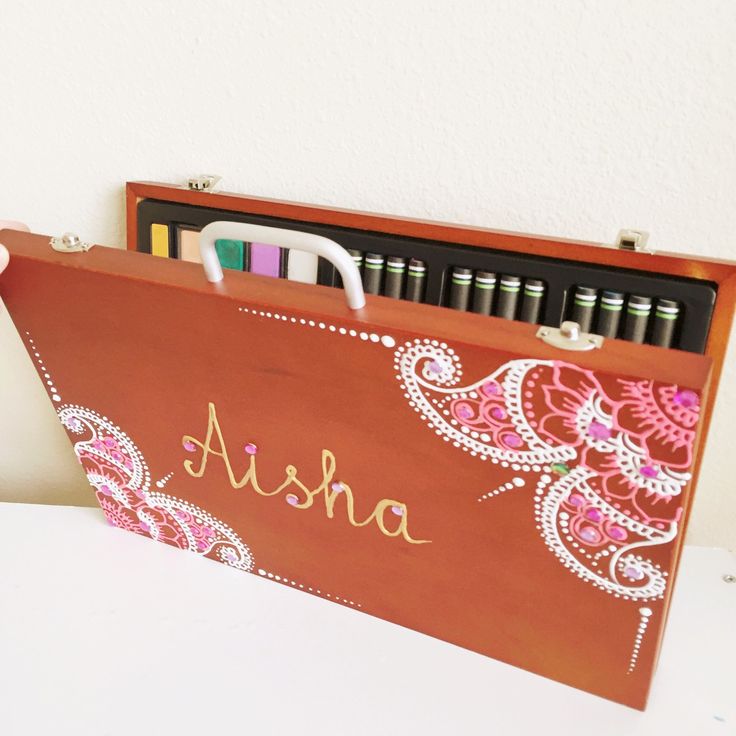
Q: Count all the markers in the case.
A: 12